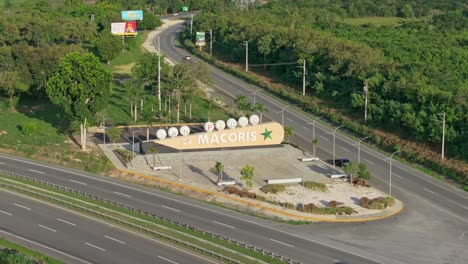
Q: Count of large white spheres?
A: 8